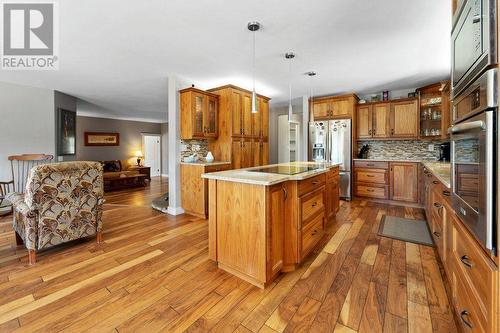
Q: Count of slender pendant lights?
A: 3